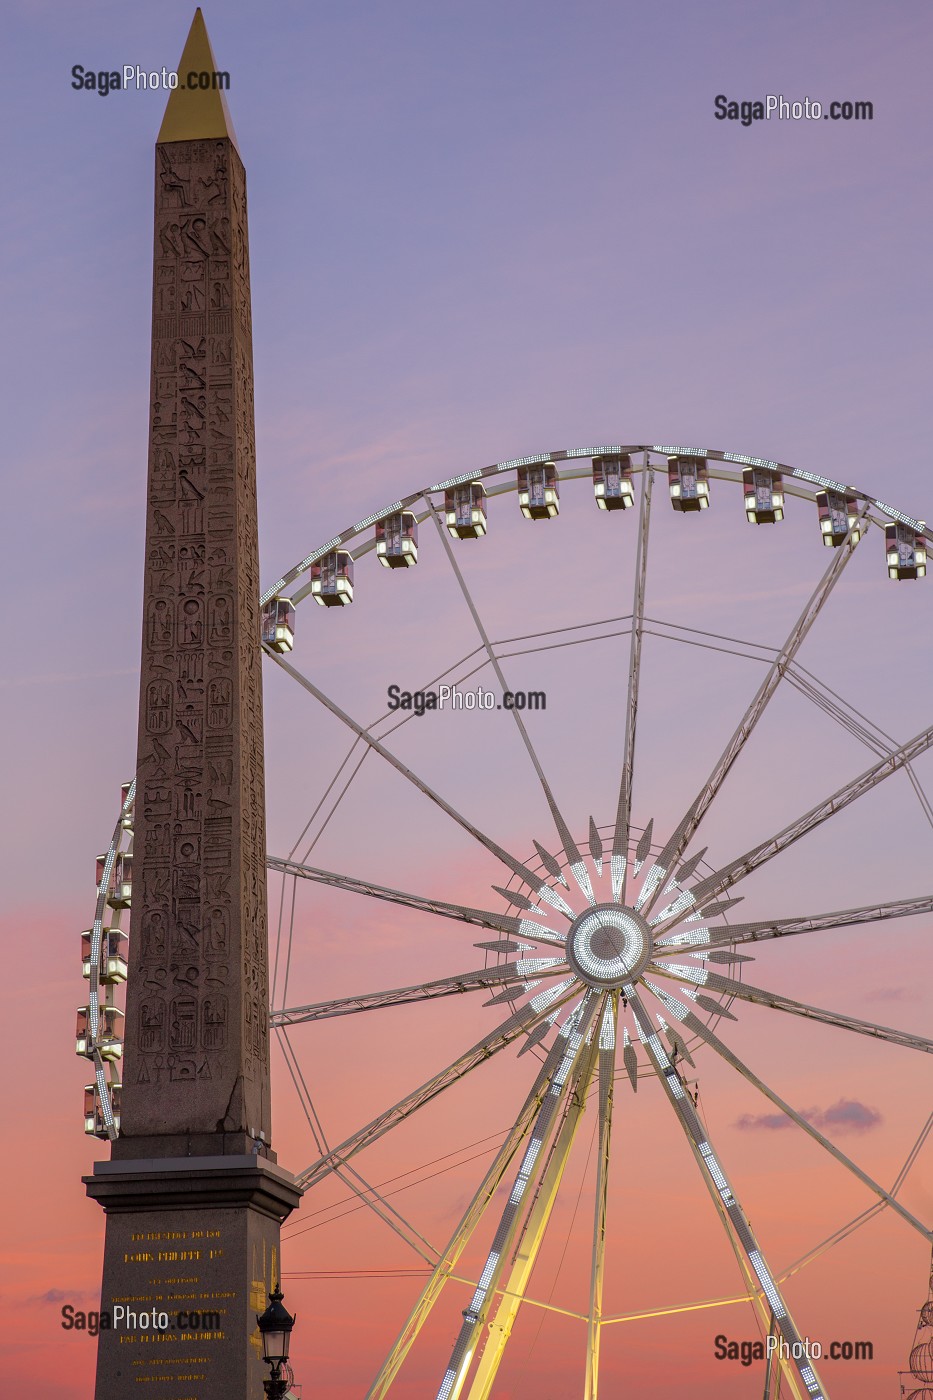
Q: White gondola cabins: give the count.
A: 15